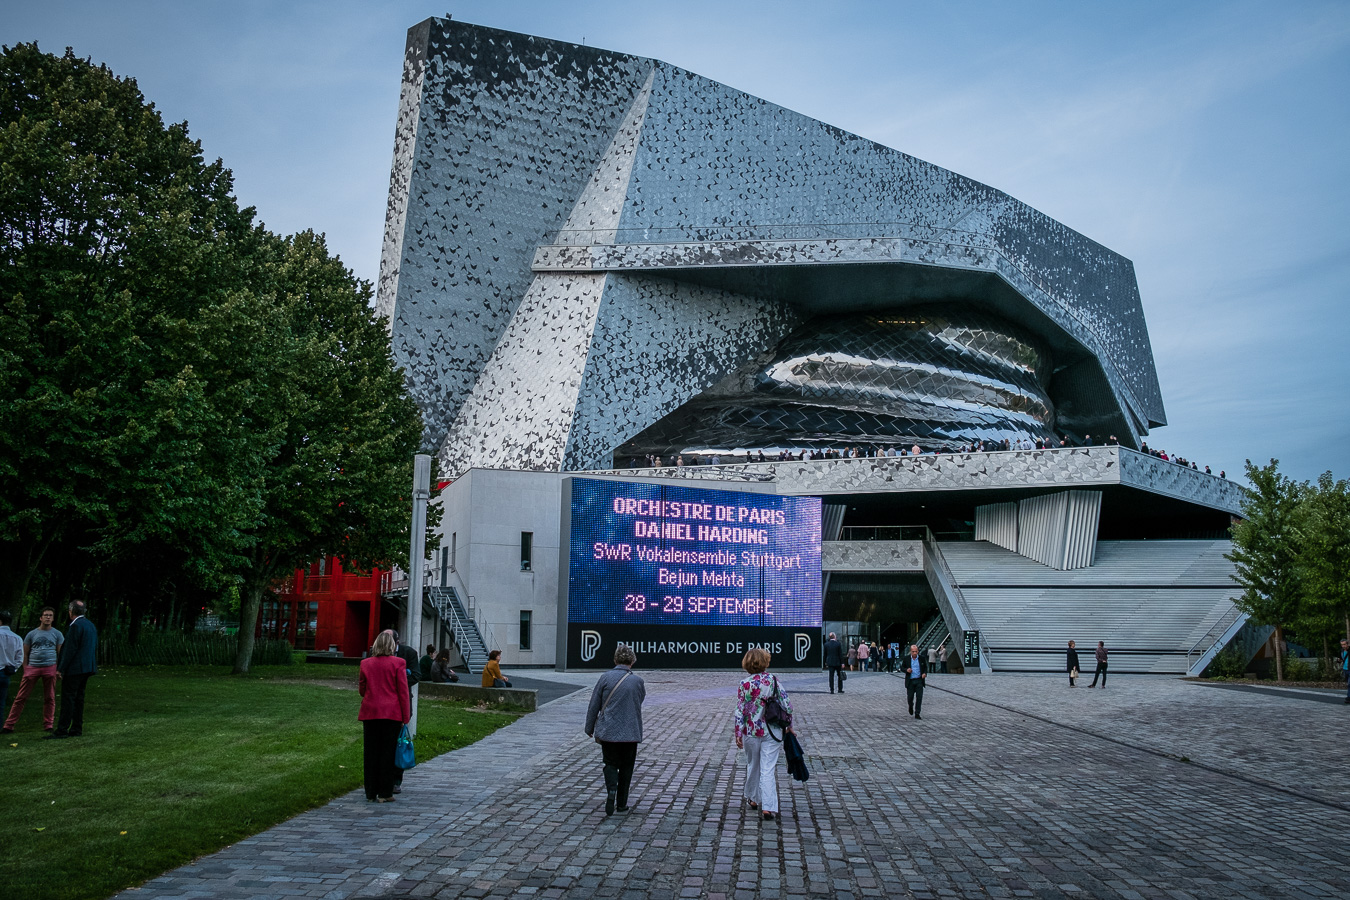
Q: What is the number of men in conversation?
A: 3